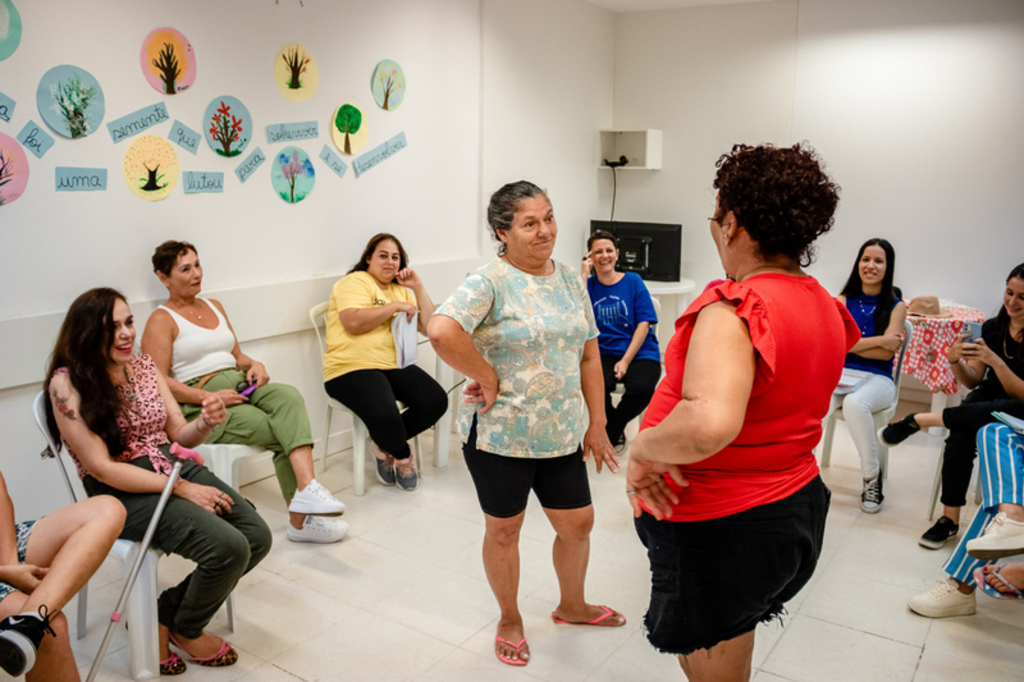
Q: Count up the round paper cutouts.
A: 10